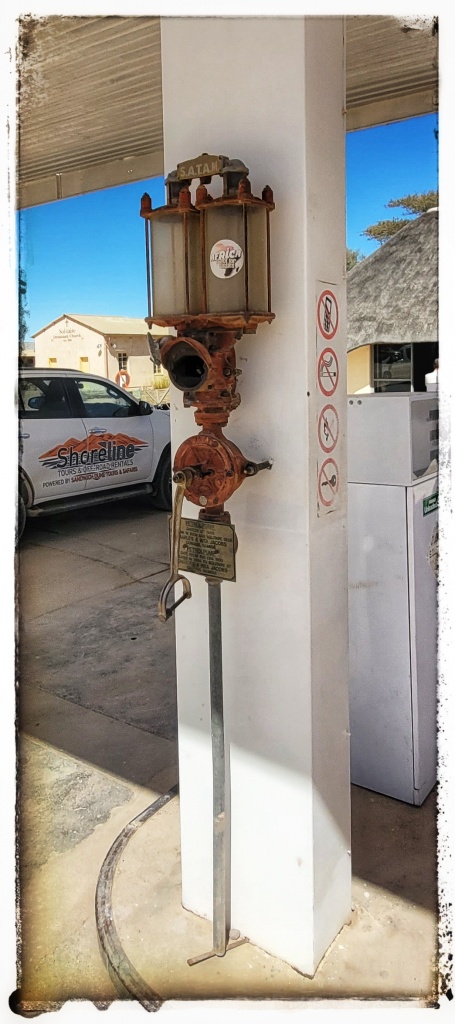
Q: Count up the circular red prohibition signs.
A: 4